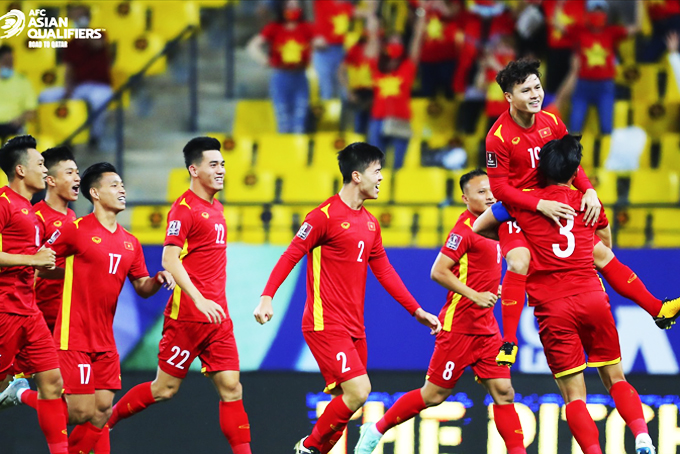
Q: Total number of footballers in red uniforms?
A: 8